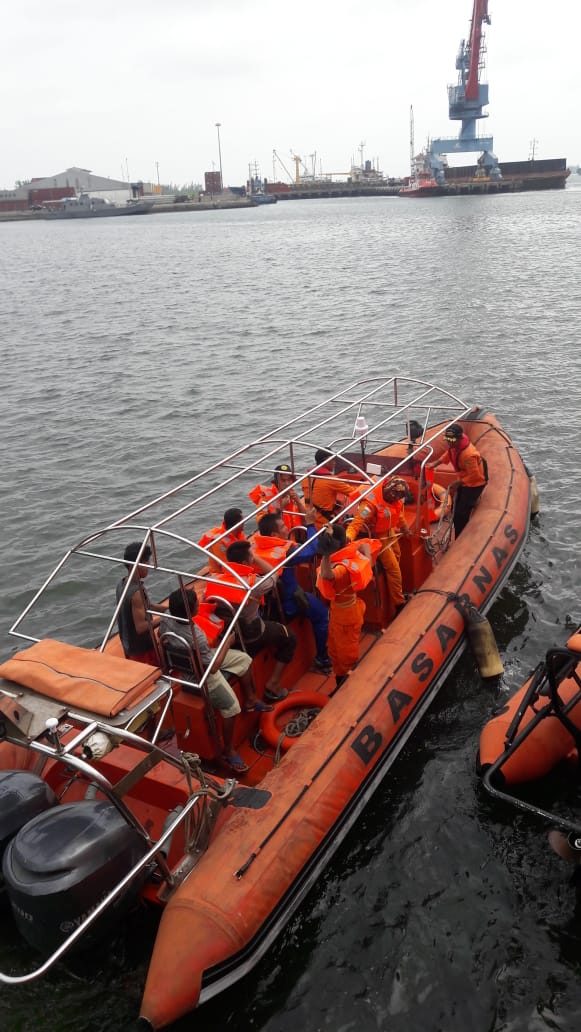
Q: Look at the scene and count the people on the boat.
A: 10